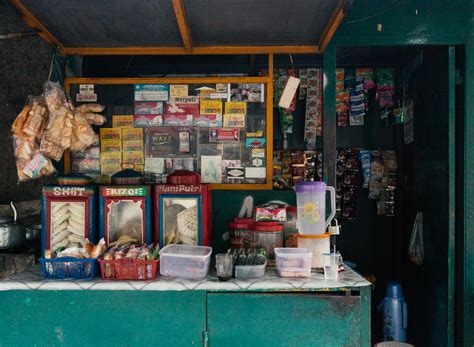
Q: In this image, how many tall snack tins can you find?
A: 3